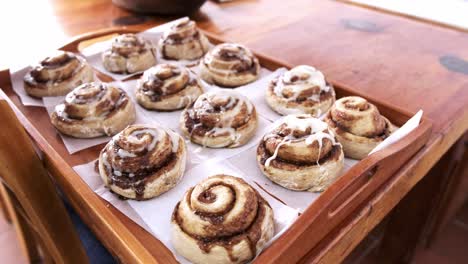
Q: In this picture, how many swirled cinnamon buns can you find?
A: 12